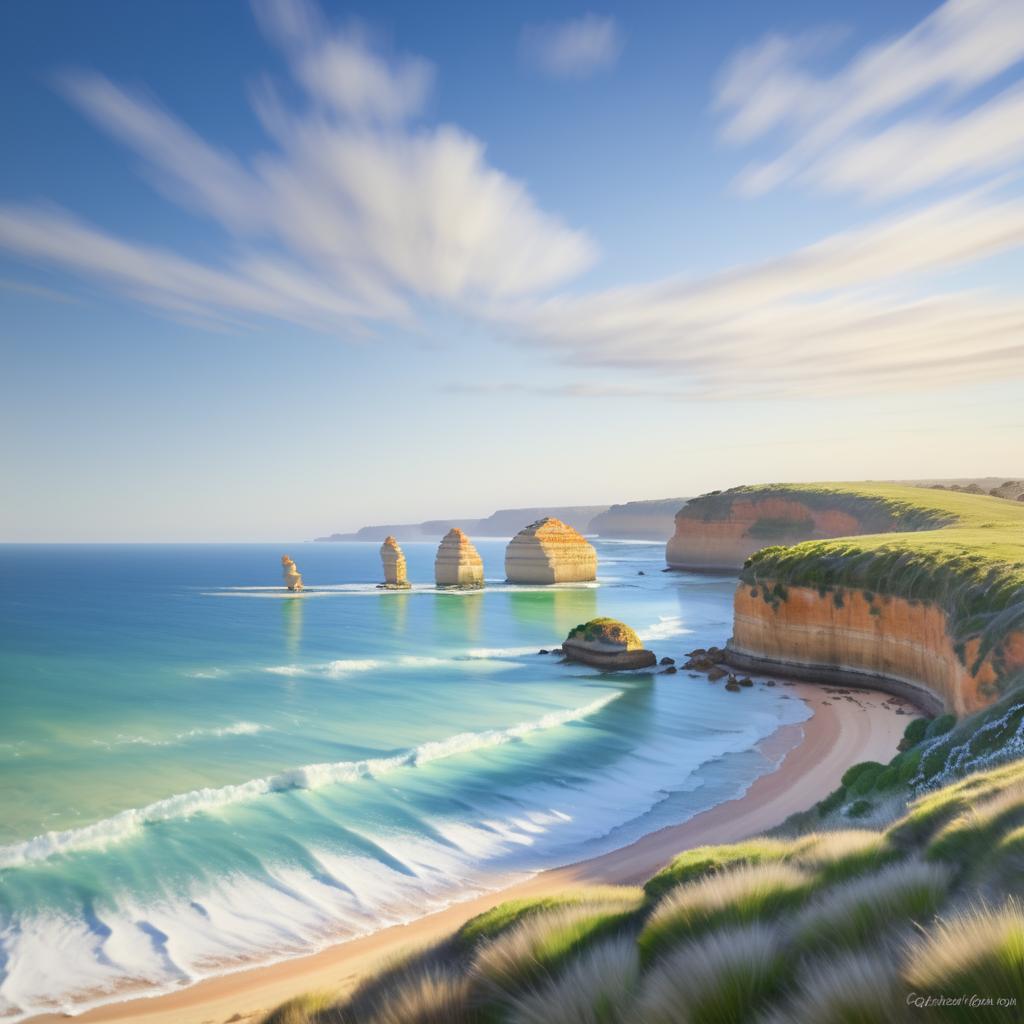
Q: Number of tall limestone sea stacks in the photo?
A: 4